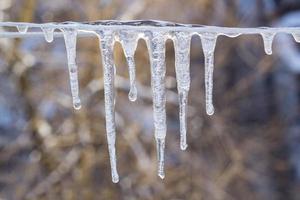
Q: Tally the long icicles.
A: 6